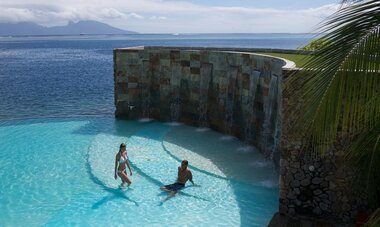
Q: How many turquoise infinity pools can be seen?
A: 1